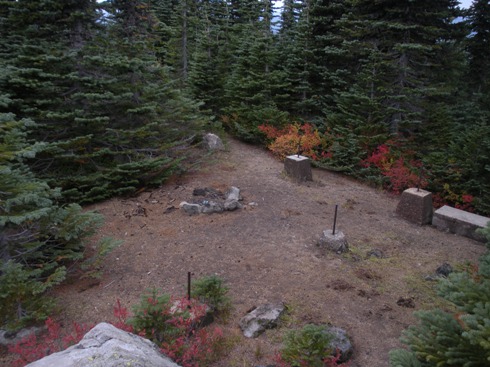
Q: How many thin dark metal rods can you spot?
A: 4